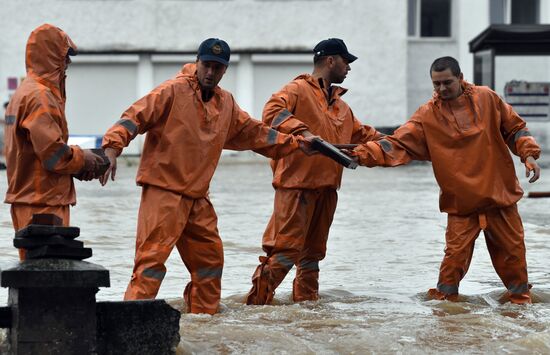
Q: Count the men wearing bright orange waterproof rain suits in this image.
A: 4